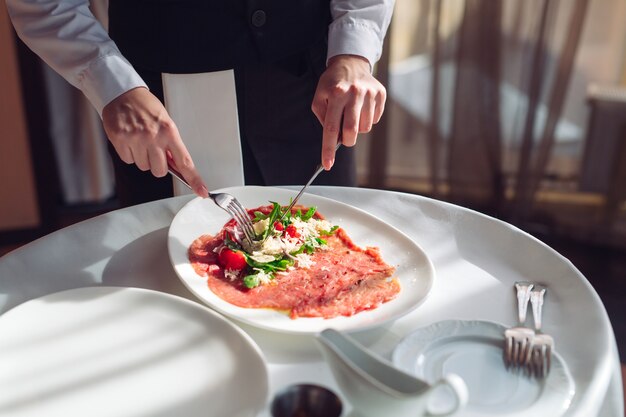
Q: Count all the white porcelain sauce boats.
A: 1